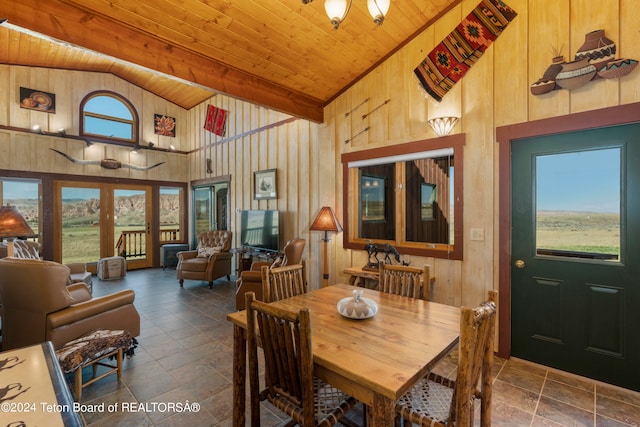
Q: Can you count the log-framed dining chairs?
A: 4